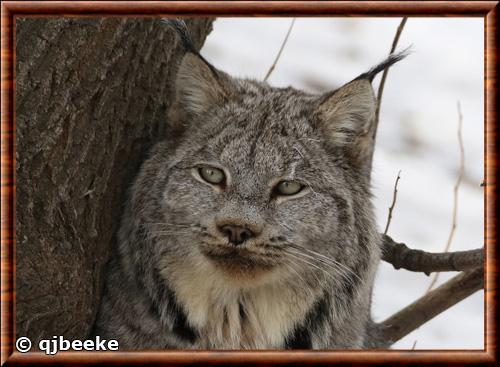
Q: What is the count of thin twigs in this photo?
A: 4